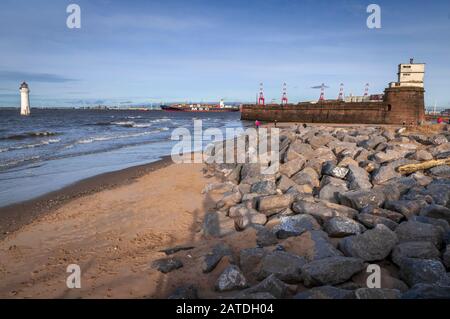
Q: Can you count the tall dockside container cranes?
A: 5